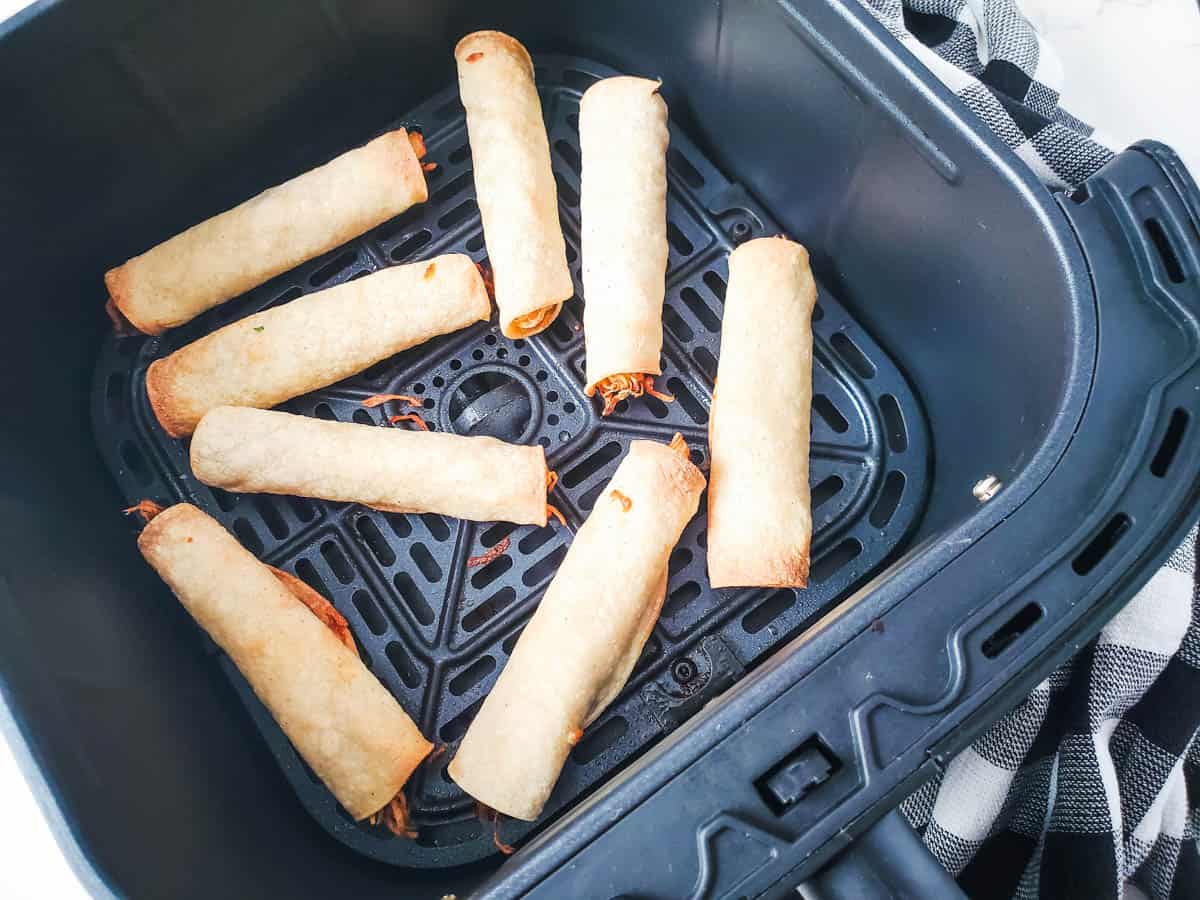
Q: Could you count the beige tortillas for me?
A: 8